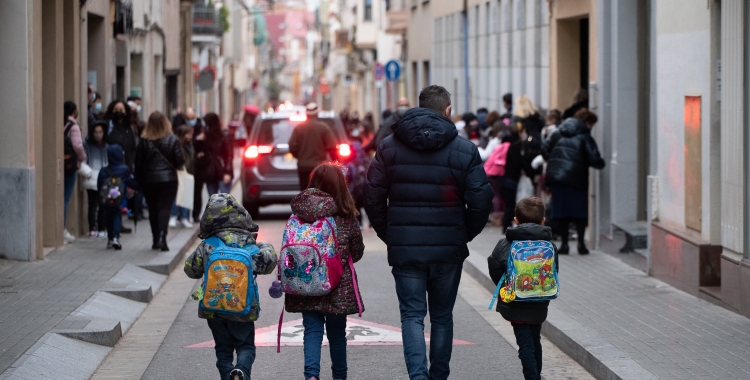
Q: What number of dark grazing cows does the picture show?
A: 0